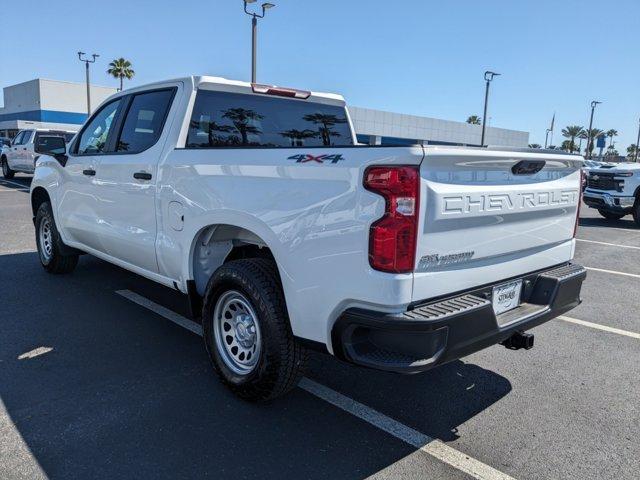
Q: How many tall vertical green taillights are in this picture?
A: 0